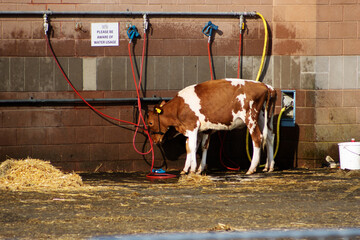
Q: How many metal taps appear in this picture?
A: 3